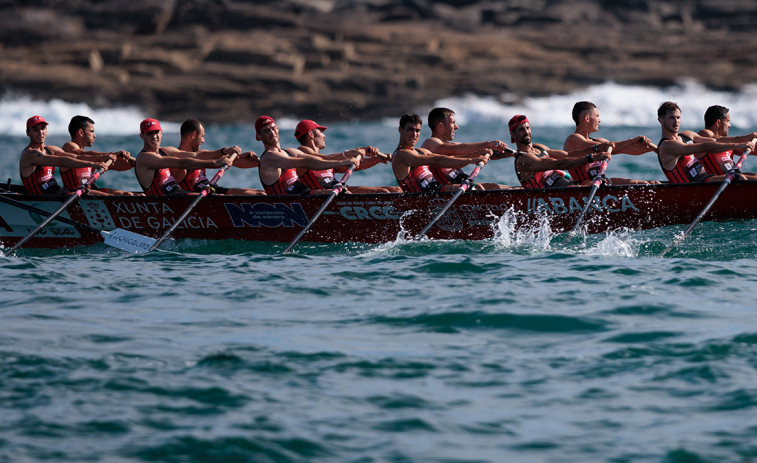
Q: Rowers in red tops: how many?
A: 12